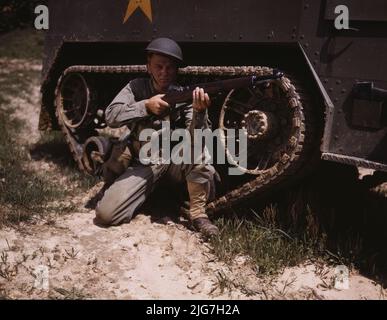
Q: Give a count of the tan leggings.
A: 1